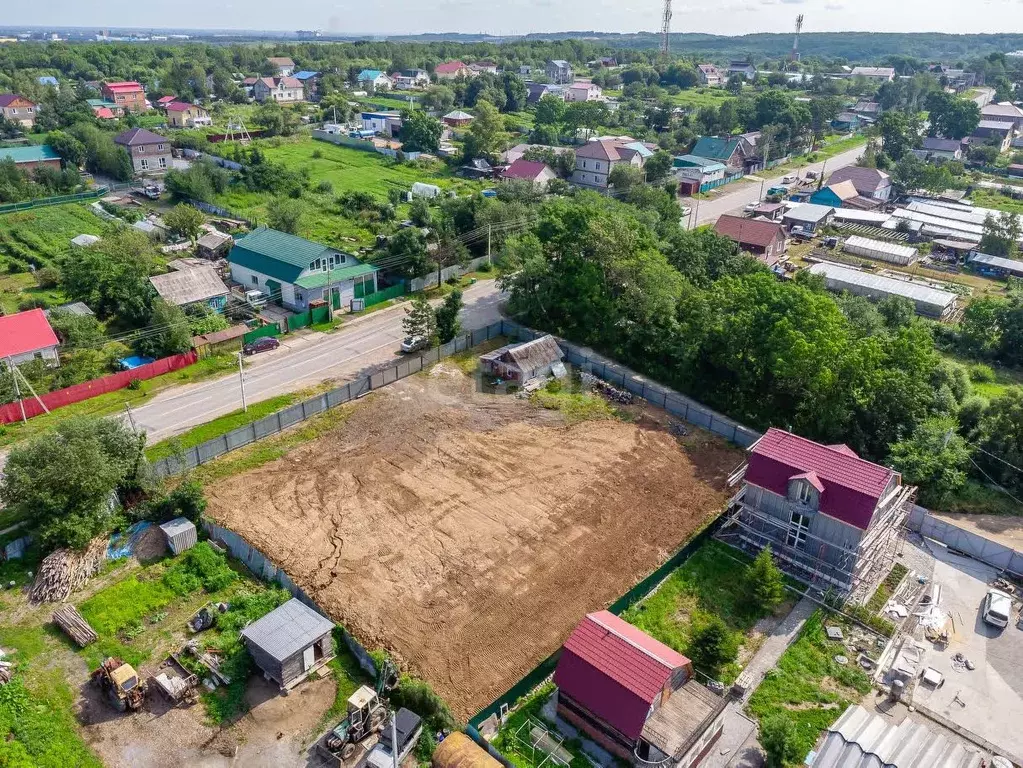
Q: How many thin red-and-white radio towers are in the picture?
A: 2